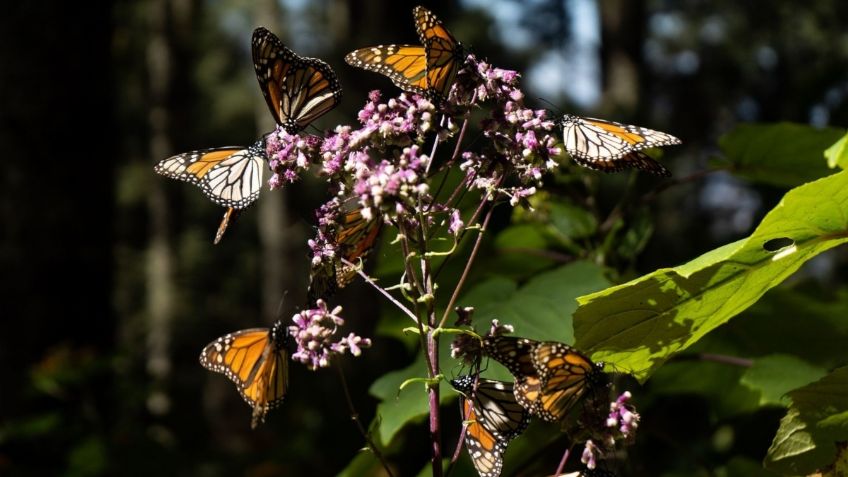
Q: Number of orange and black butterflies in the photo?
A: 8